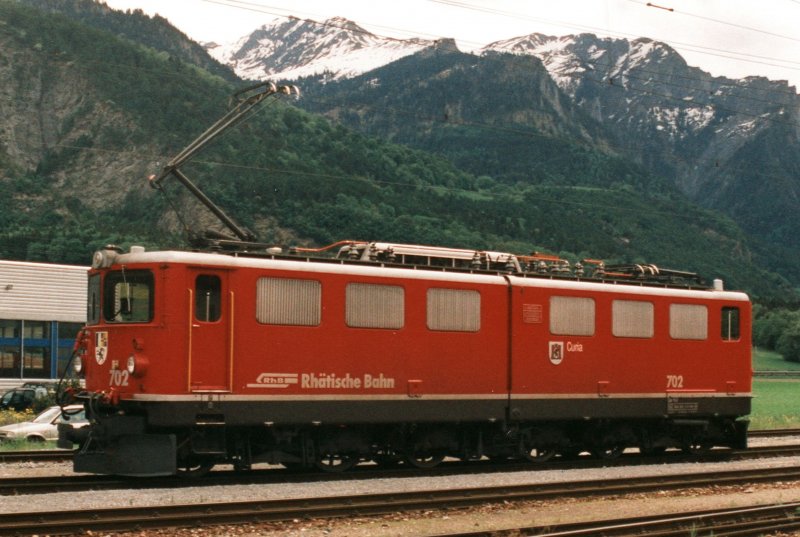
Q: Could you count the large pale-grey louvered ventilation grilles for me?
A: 6